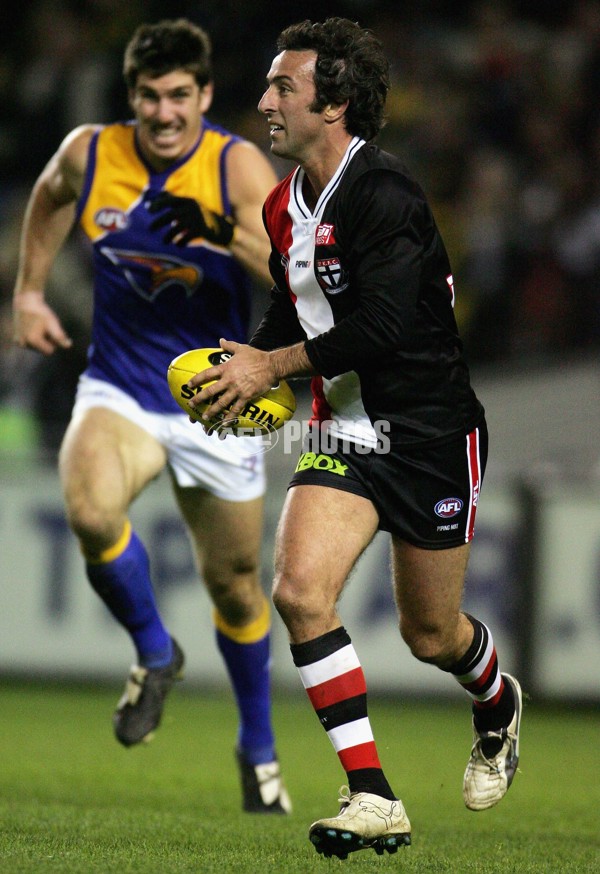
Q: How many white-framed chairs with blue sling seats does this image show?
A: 0